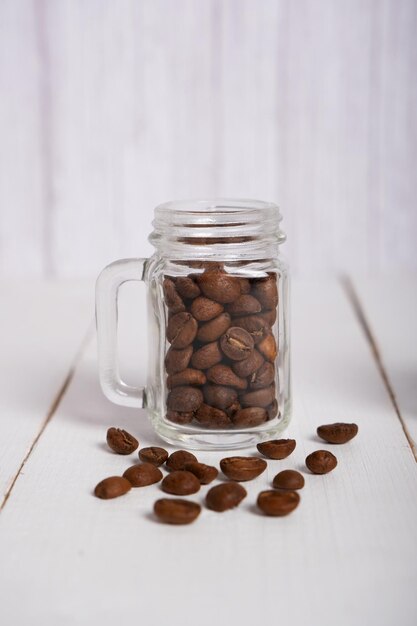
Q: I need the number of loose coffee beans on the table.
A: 15